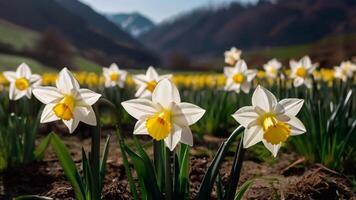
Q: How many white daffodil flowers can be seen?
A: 11